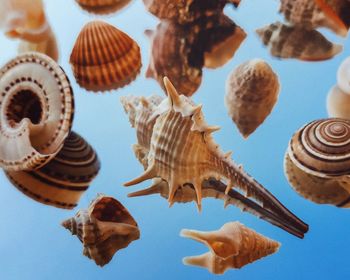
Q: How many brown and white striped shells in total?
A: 2